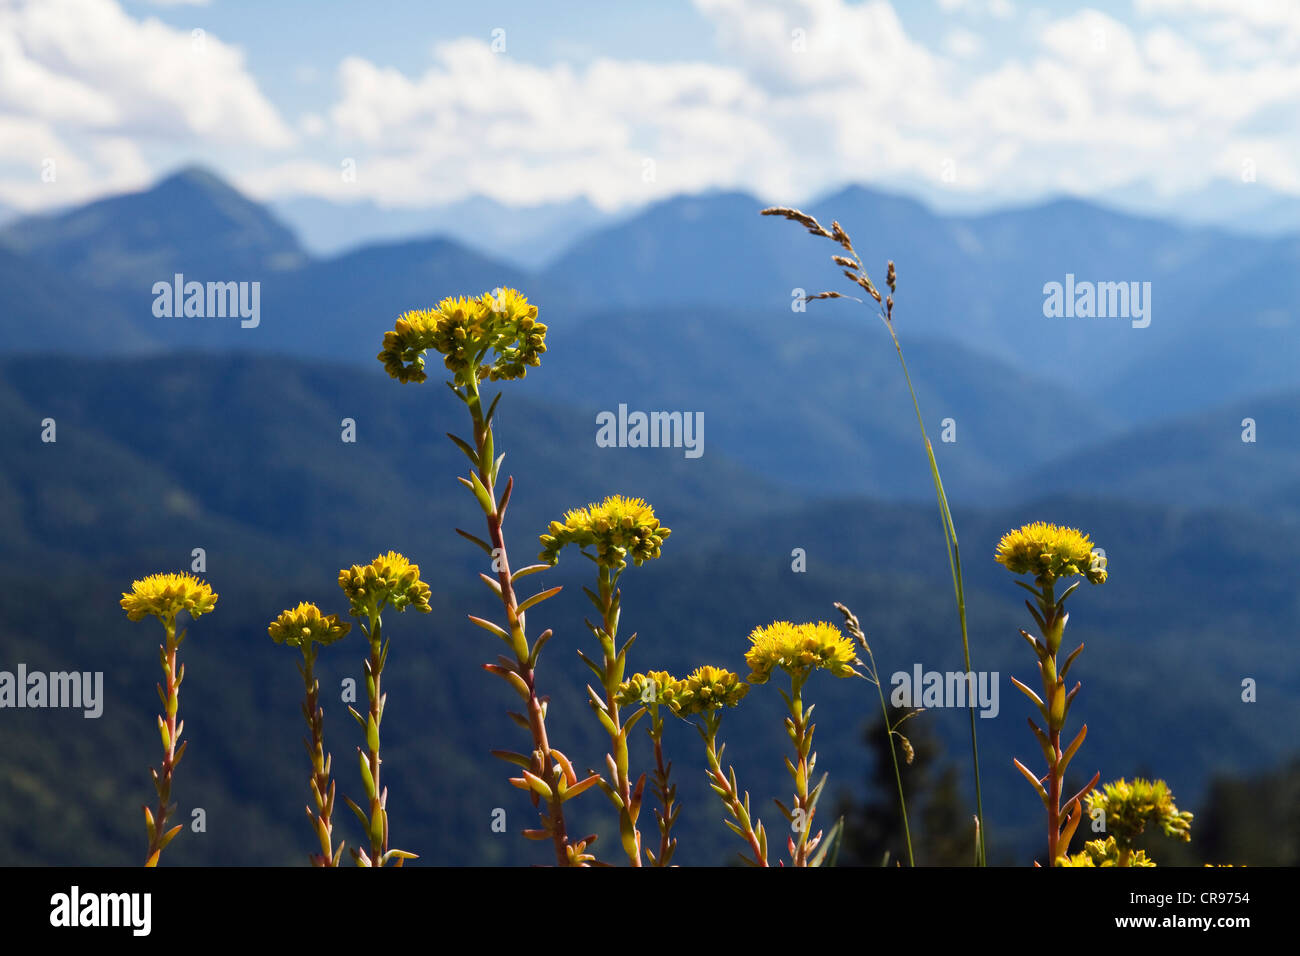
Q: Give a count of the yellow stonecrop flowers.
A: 11